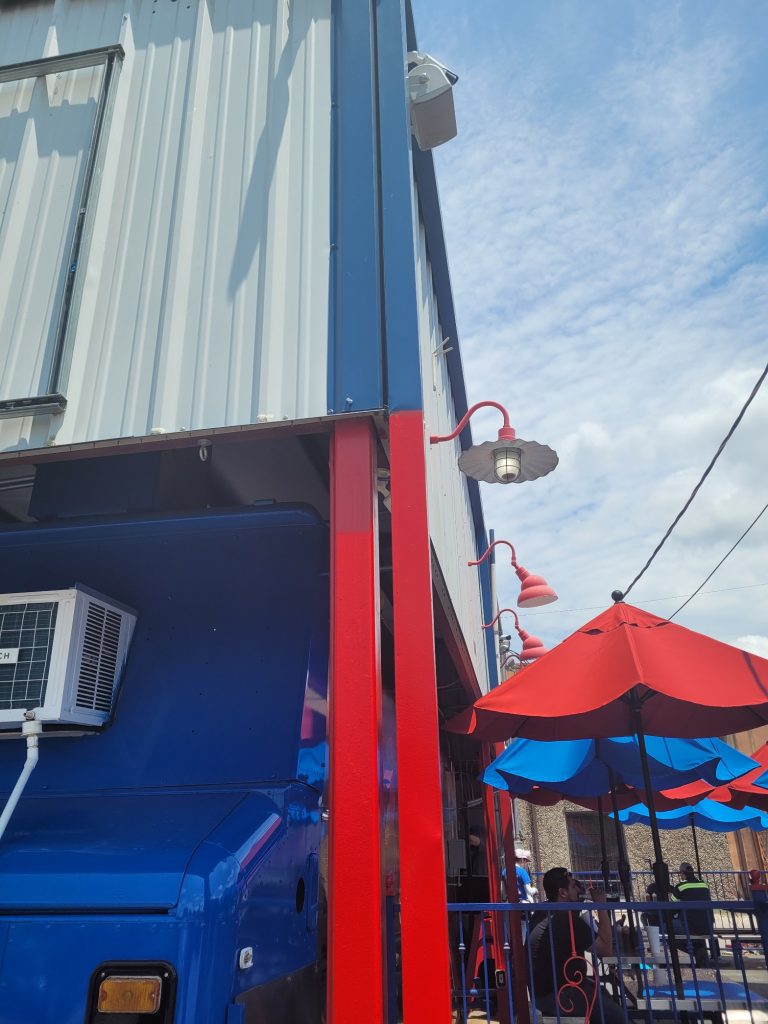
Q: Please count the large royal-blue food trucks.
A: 1